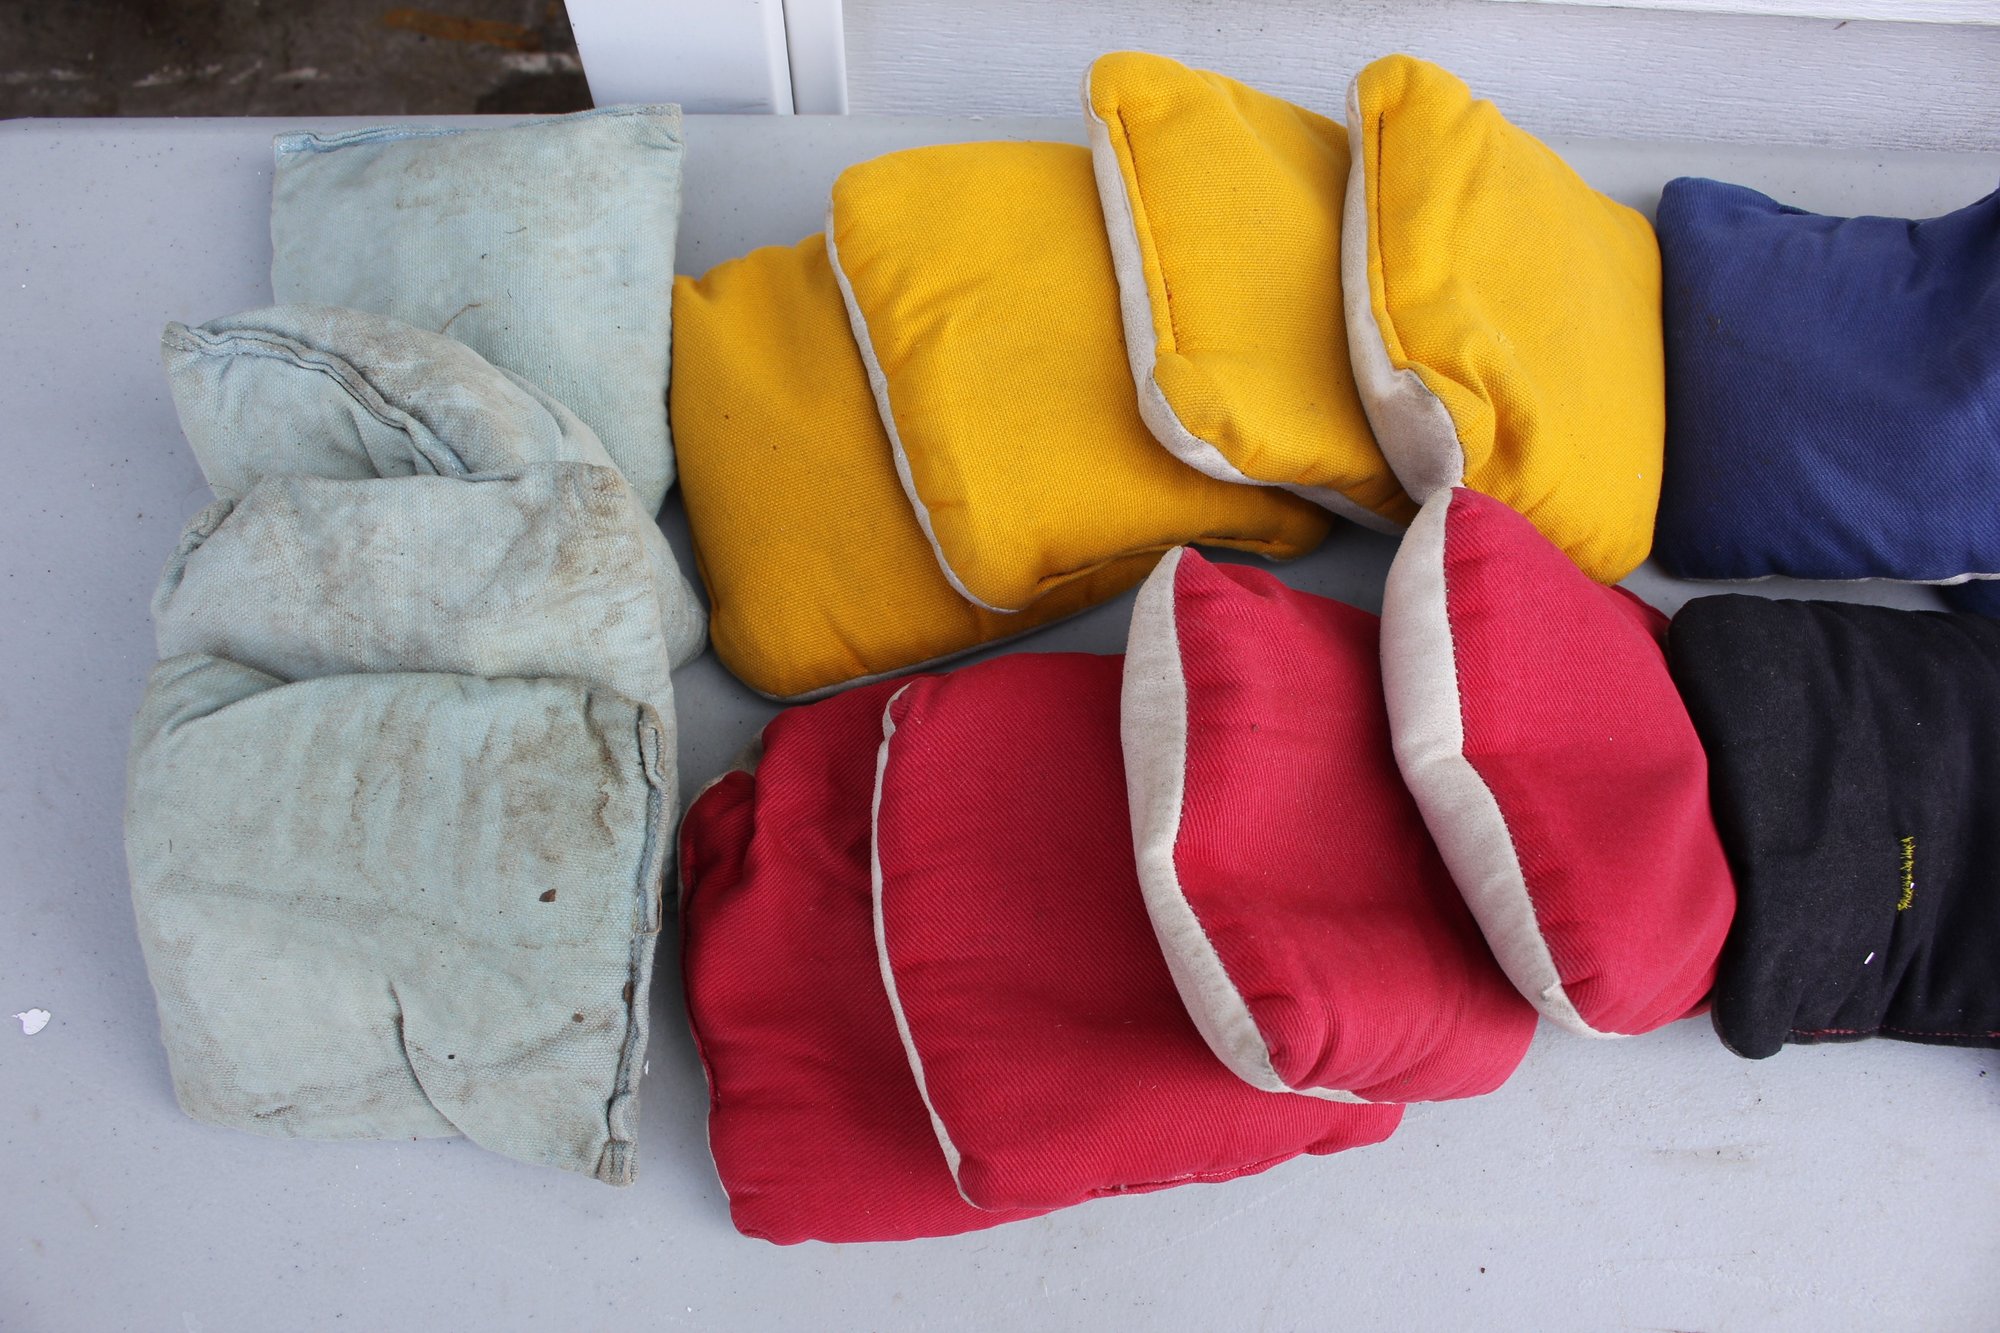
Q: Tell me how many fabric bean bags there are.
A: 14